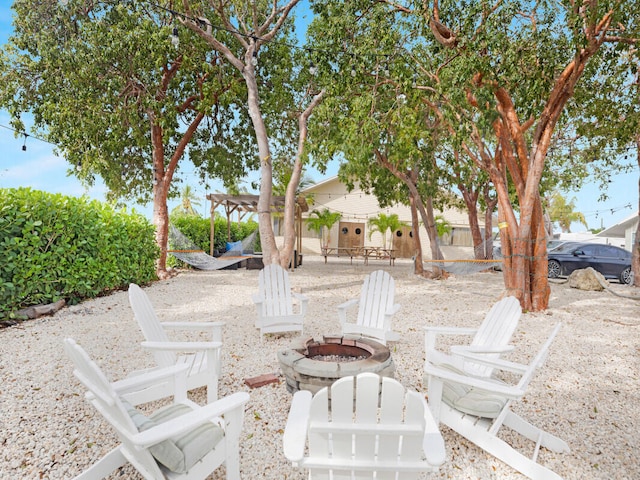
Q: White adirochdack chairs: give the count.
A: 7